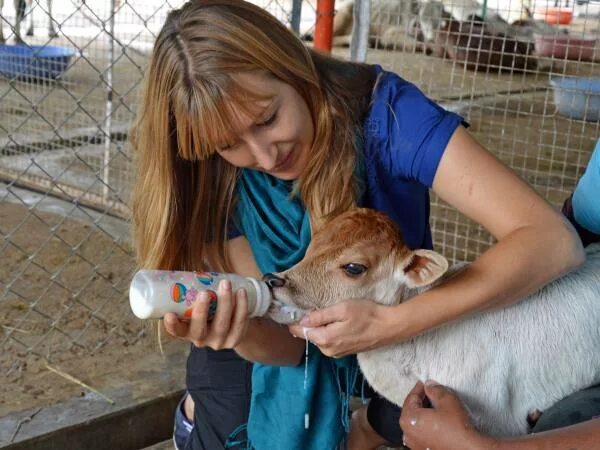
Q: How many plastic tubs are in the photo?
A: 4